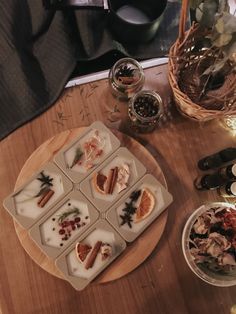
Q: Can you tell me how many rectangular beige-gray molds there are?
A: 6